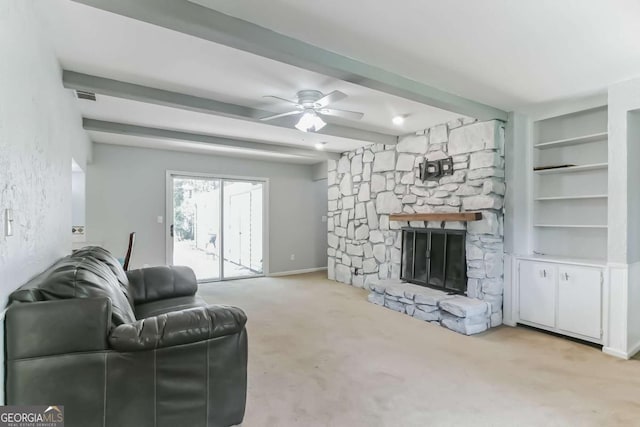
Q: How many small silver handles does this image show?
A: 2